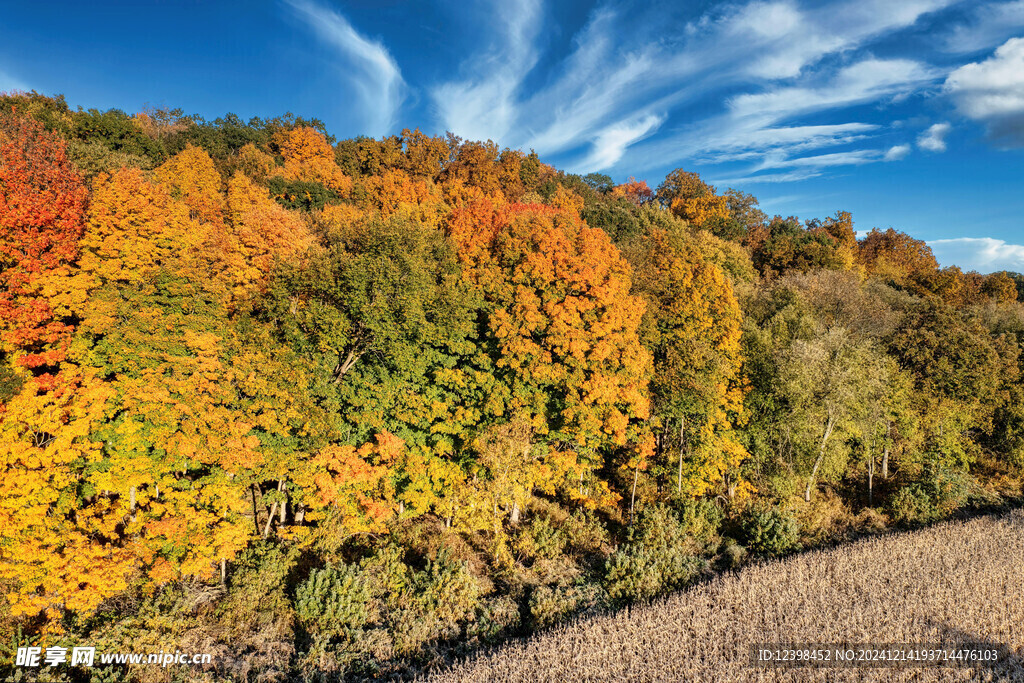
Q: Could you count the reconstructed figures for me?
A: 0